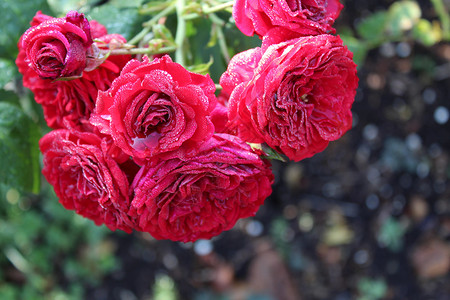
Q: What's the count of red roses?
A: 7